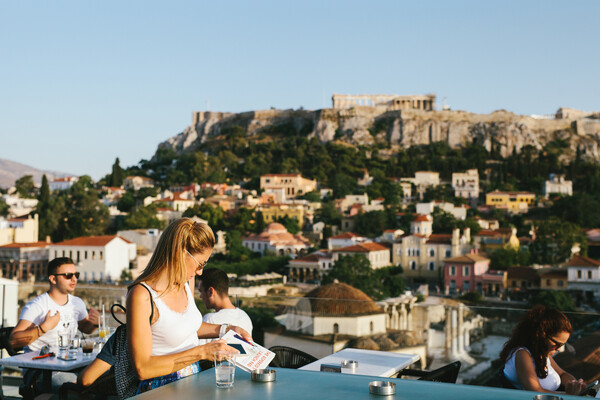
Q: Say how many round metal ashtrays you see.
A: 4